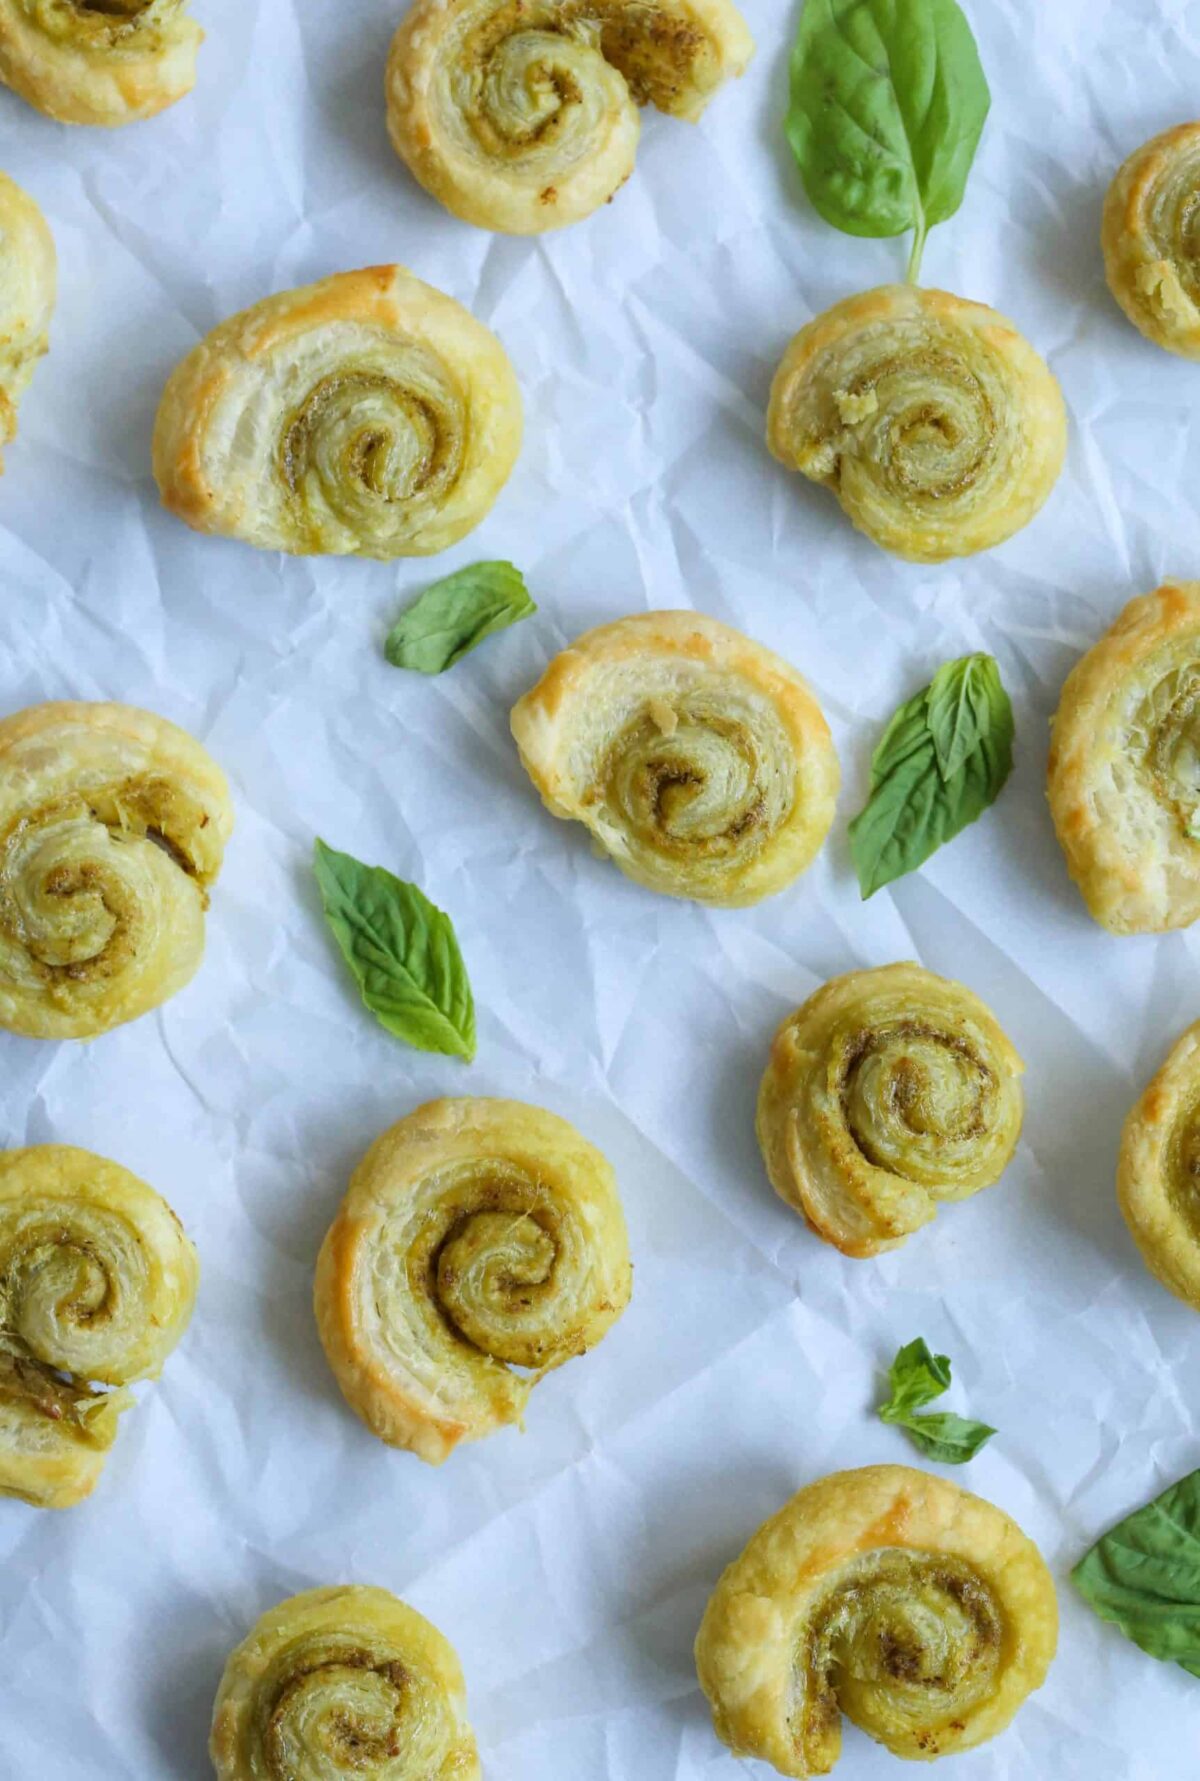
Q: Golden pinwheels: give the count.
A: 15